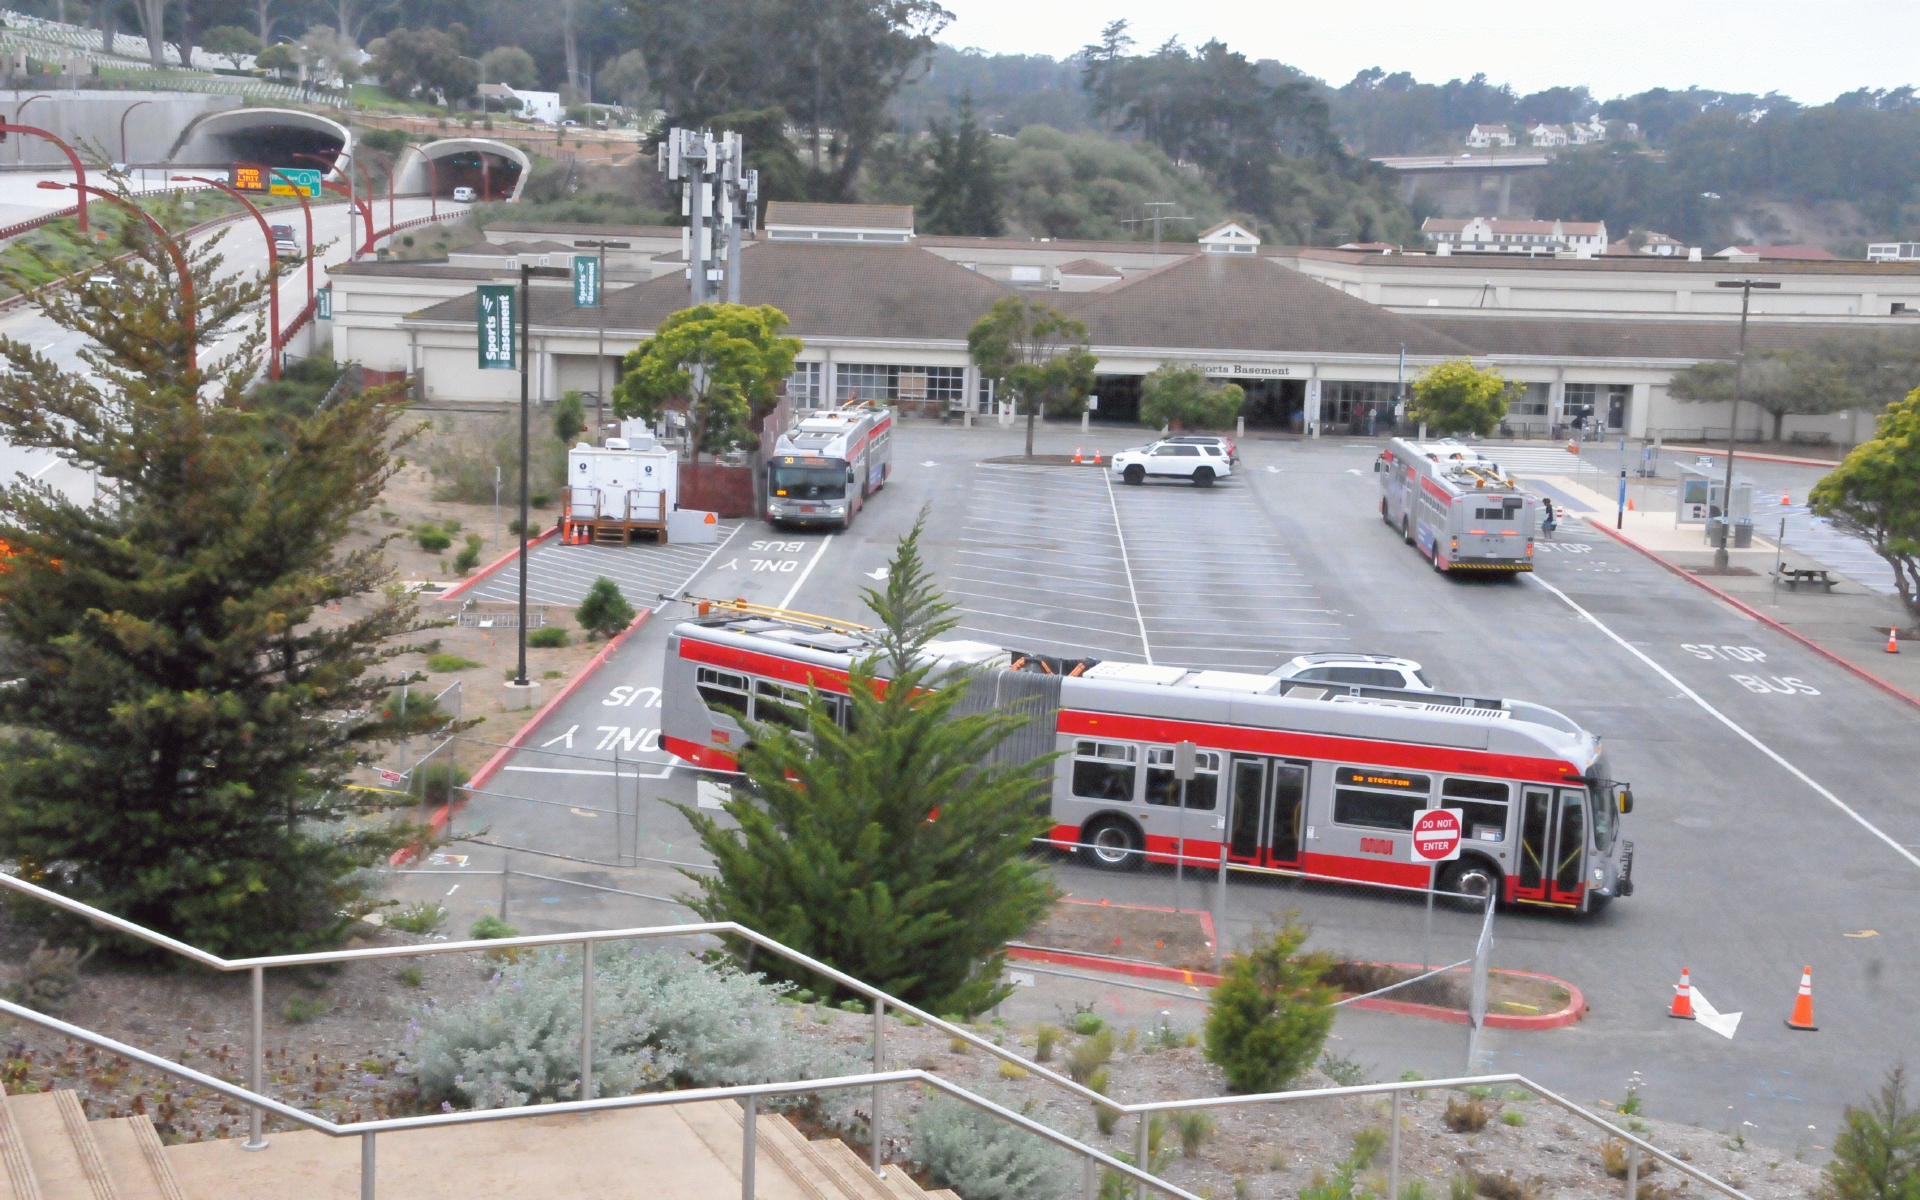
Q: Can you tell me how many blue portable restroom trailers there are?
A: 0